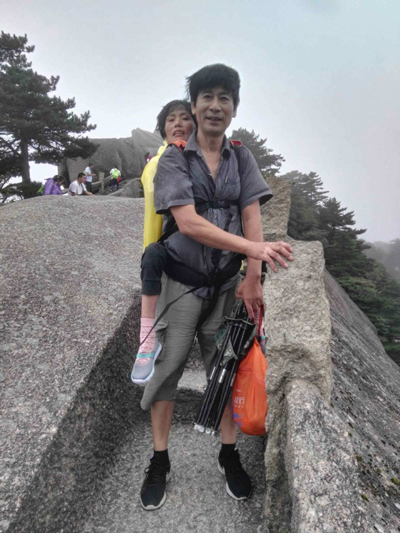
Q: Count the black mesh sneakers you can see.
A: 2